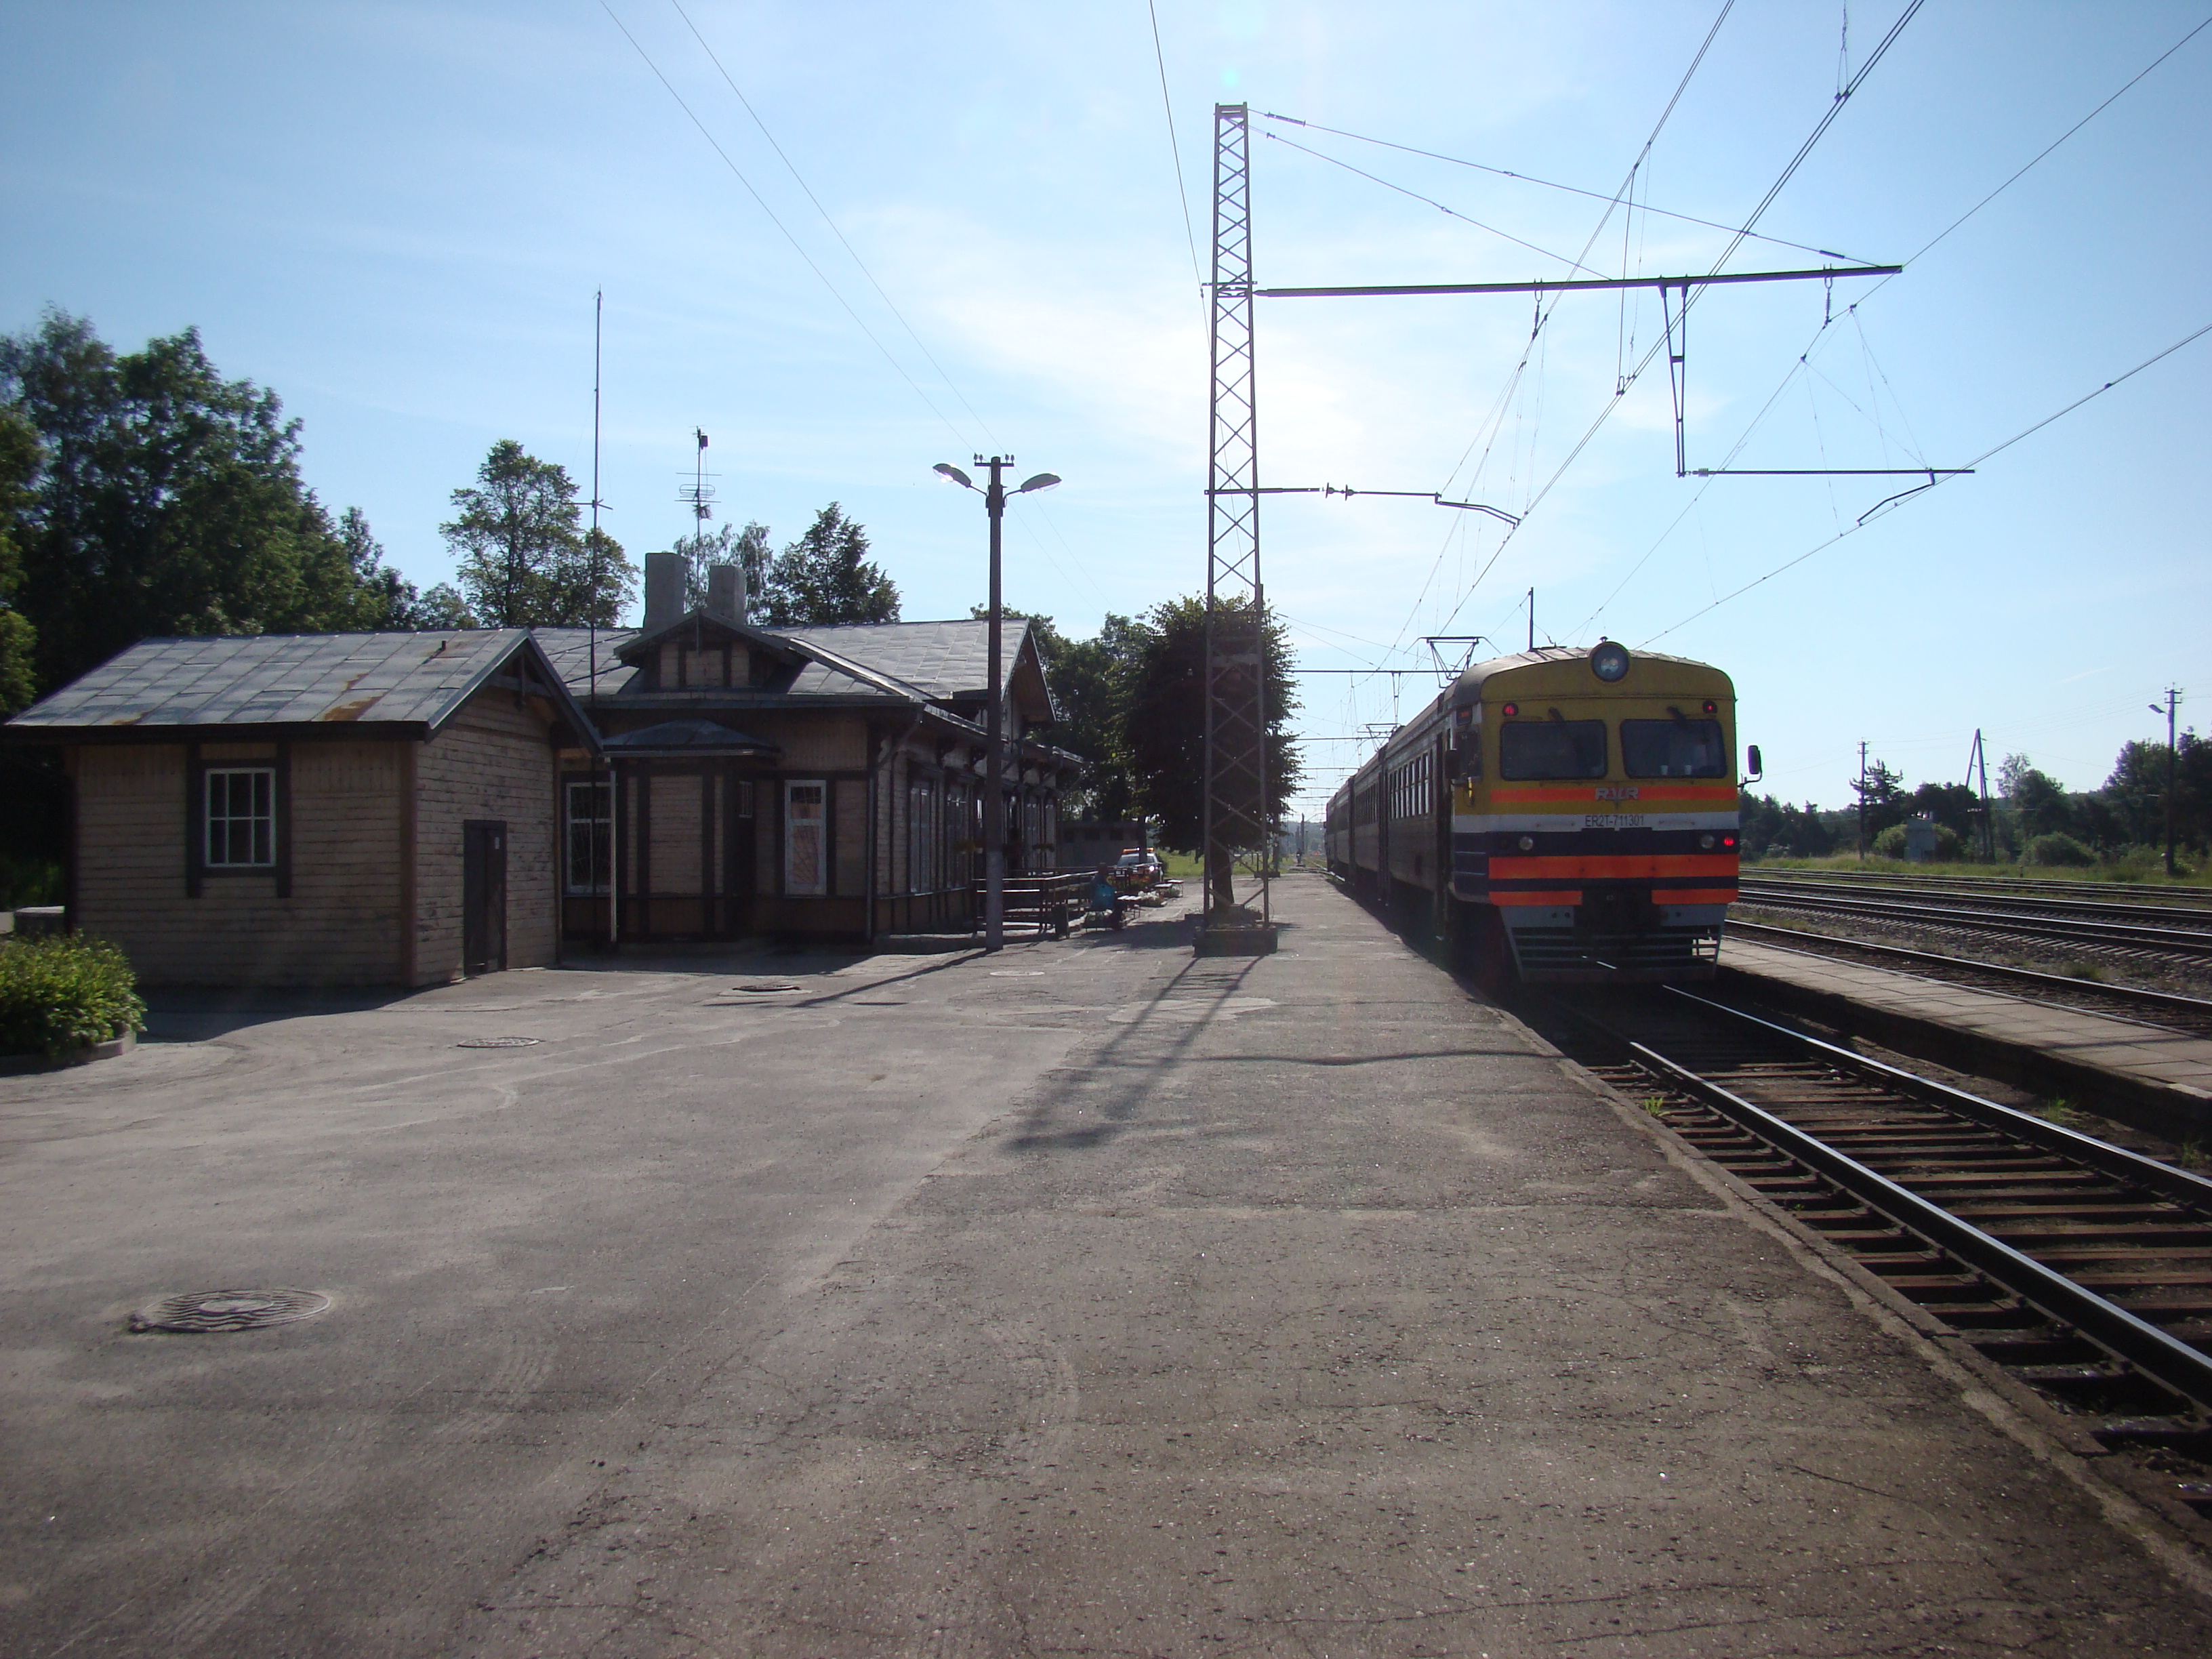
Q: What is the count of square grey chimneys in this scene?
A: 2